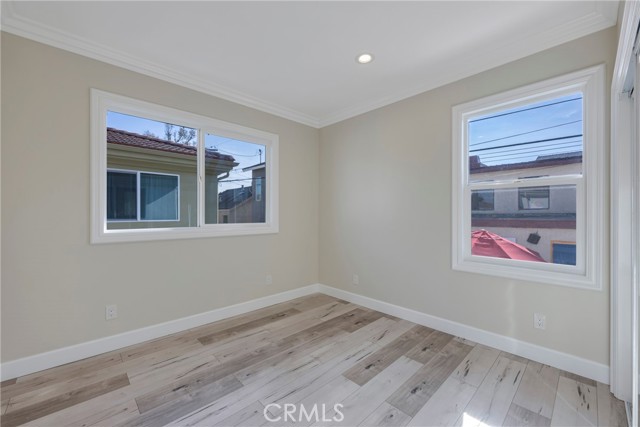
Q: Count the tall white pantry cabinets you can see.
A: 0